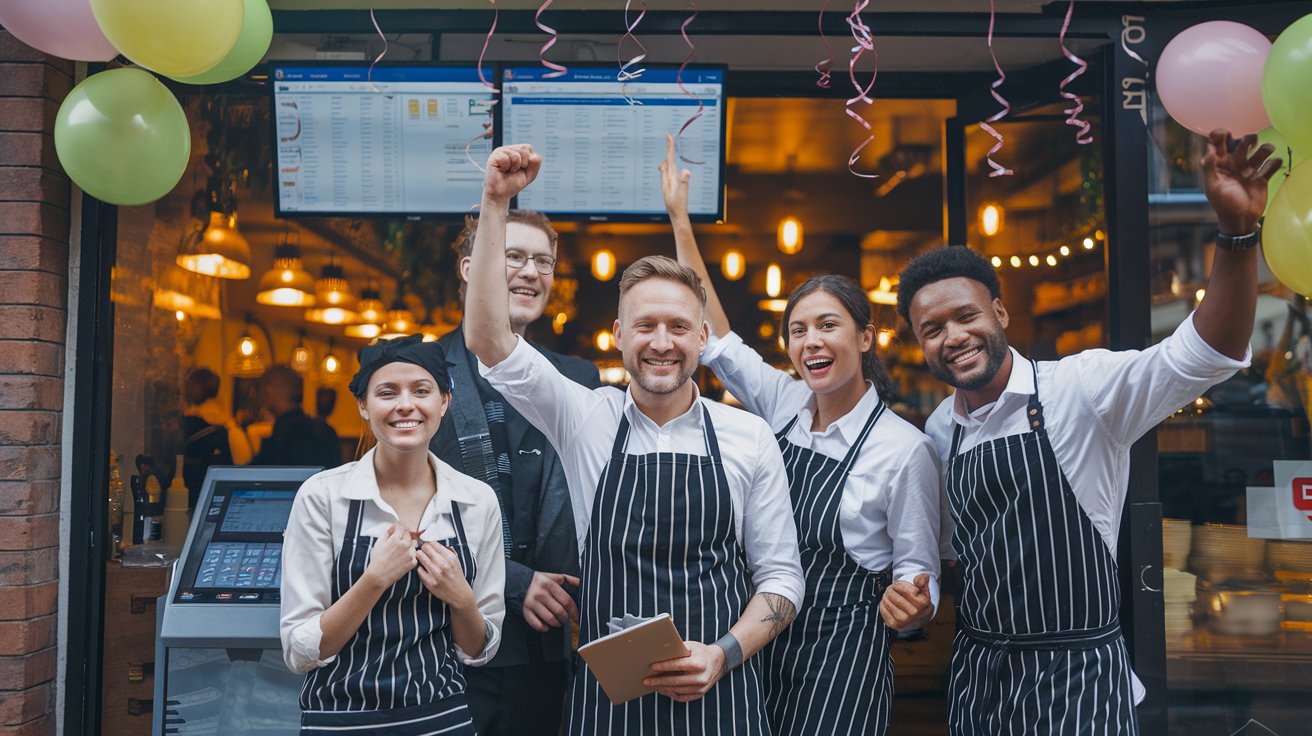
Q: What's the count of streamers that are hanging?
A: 9